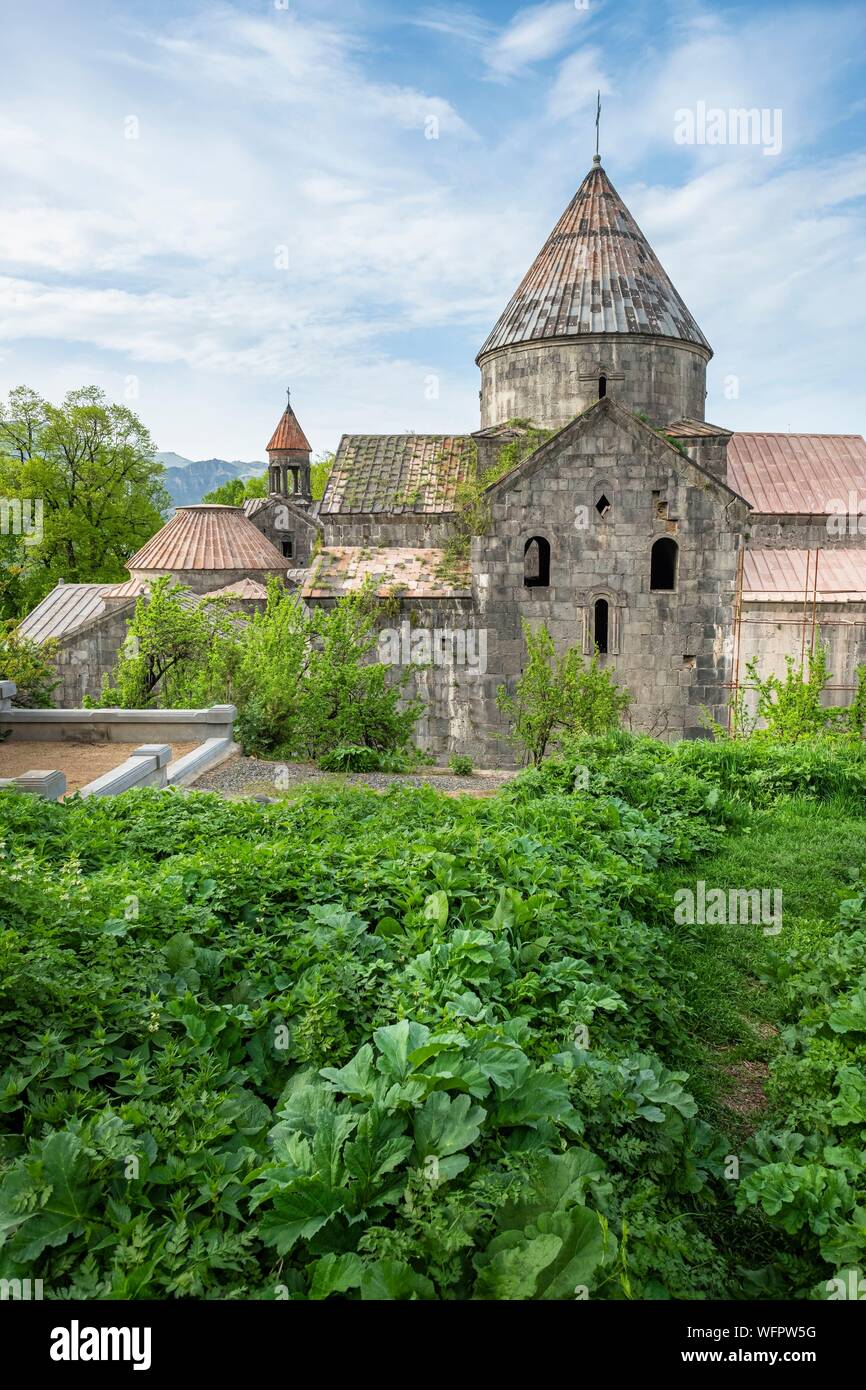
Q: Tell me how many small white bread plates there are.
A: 0